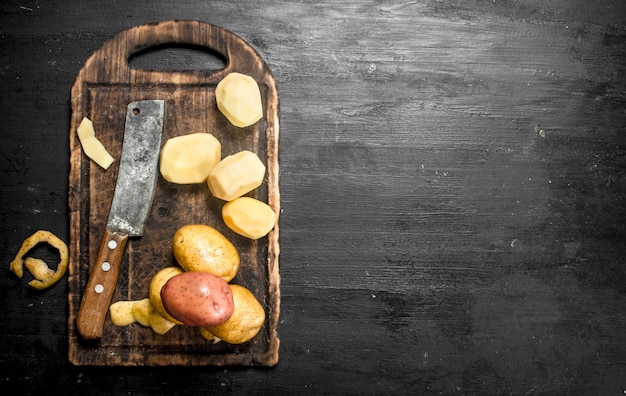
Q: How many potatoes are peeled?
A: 4